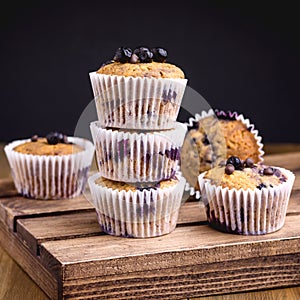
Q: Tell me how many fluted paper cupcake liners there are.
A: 6